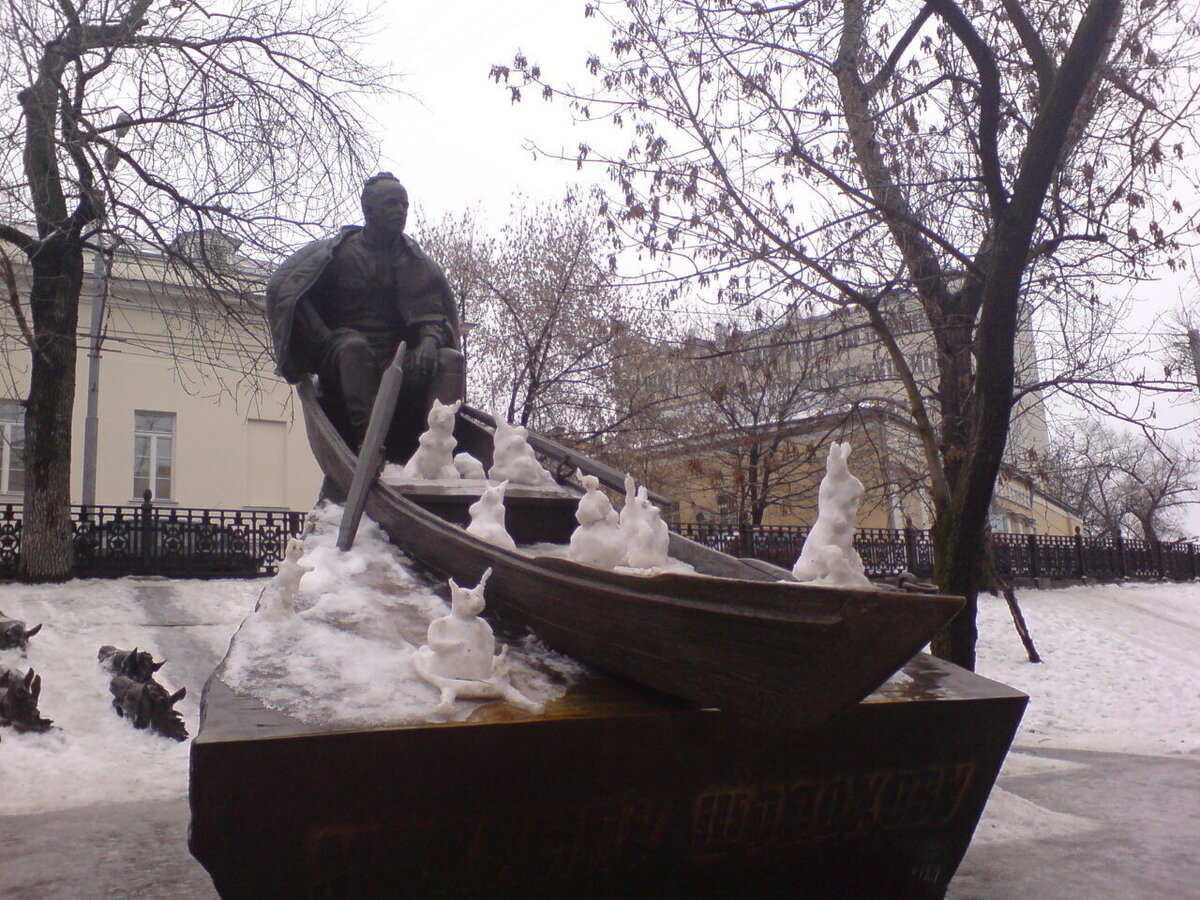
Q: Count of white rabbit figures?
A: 8